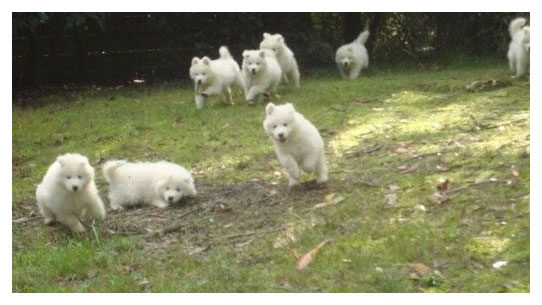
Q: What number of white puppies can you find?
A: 8